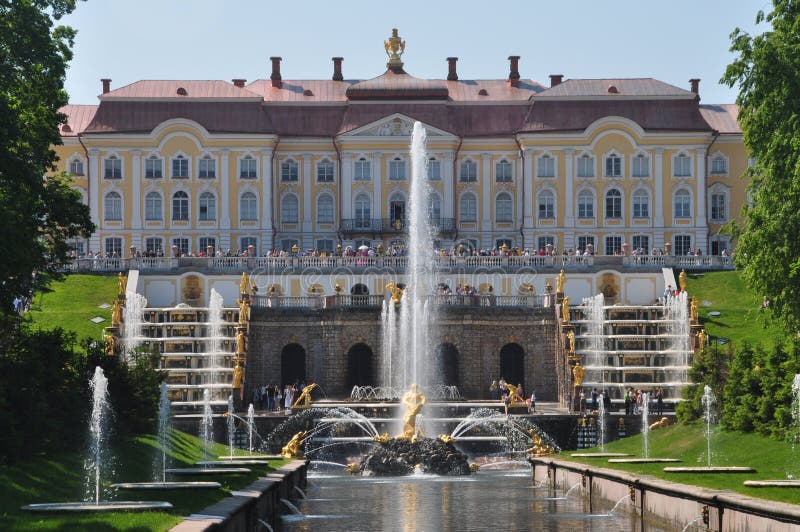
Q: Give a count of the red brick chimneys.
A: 8